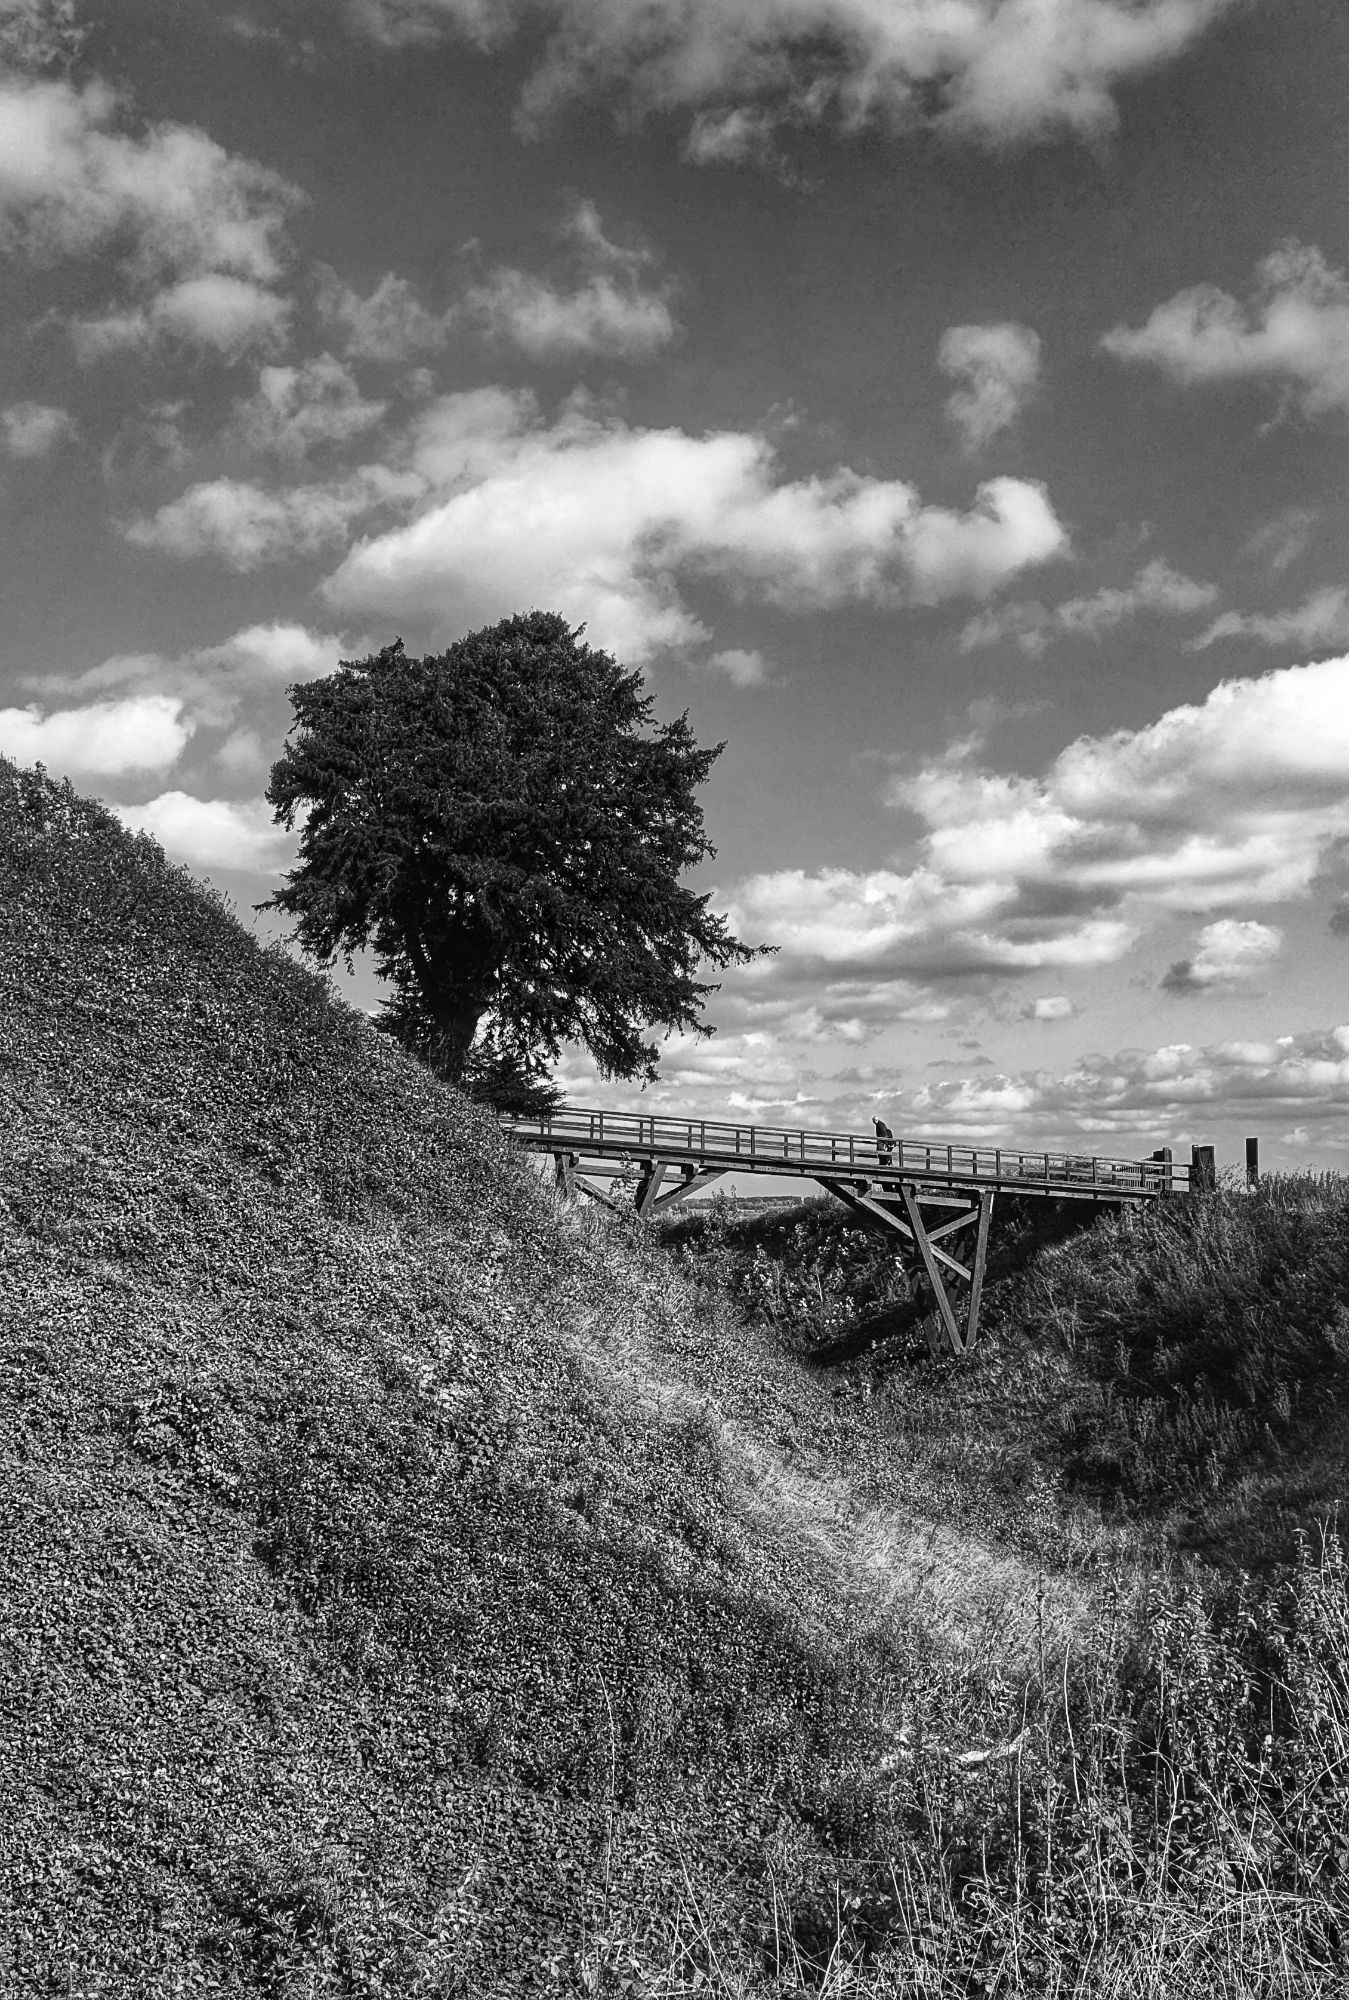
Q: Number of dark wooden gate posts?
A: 3